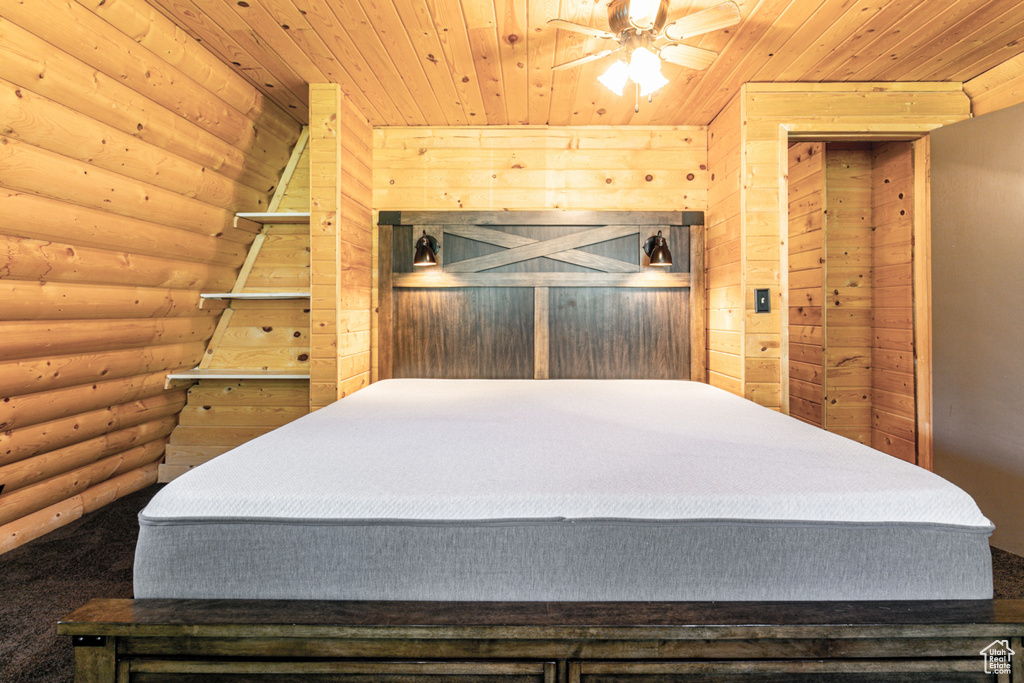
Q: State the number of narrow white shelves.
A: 3